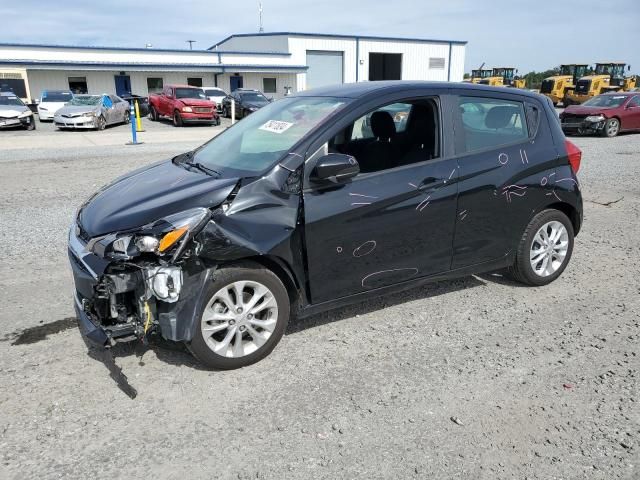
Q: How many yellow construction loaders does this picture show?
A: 4